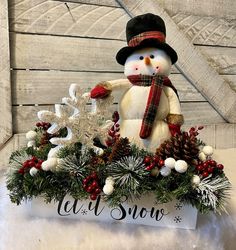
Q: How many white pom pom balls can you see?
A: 13